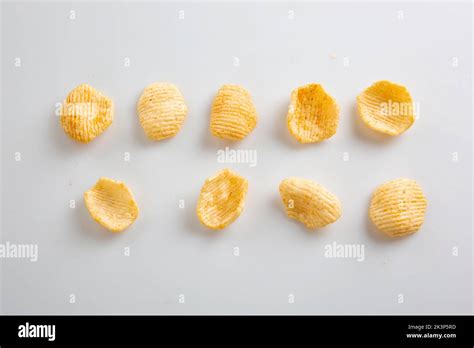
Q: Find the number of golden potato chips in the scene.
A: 9